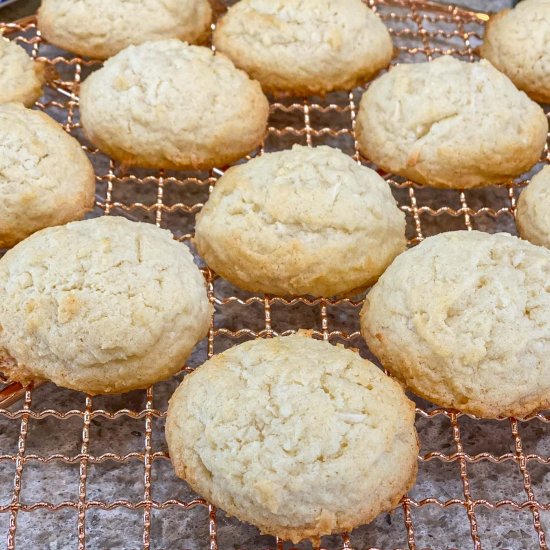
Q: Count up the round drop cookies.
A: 12